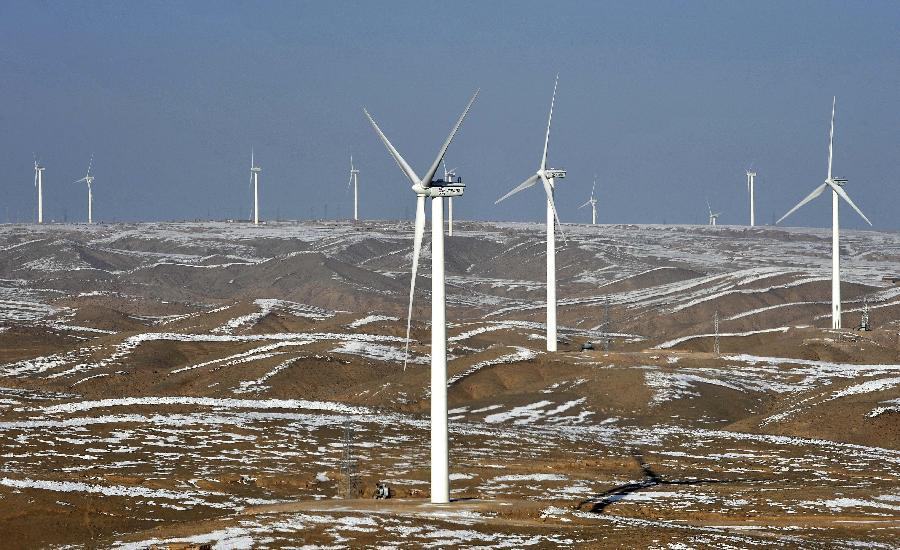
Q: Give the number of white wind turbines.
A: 11